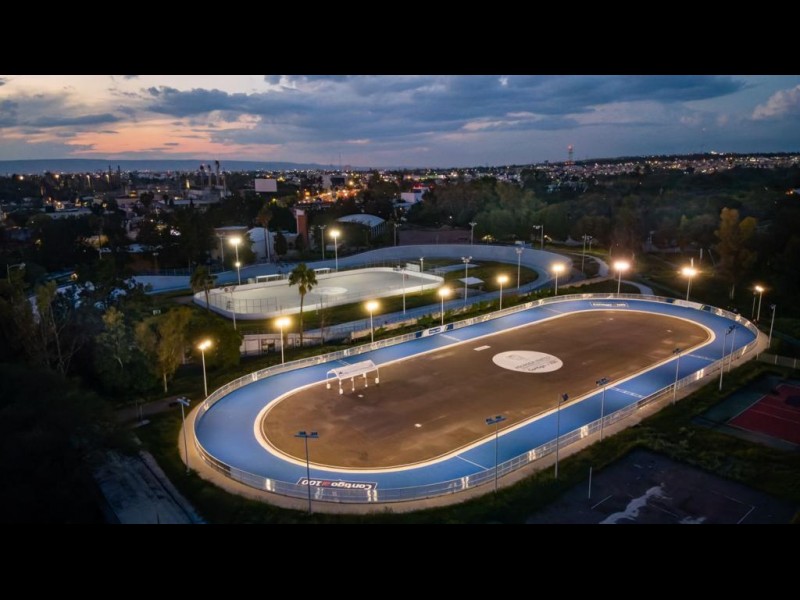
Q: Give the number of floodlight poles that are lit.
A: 11